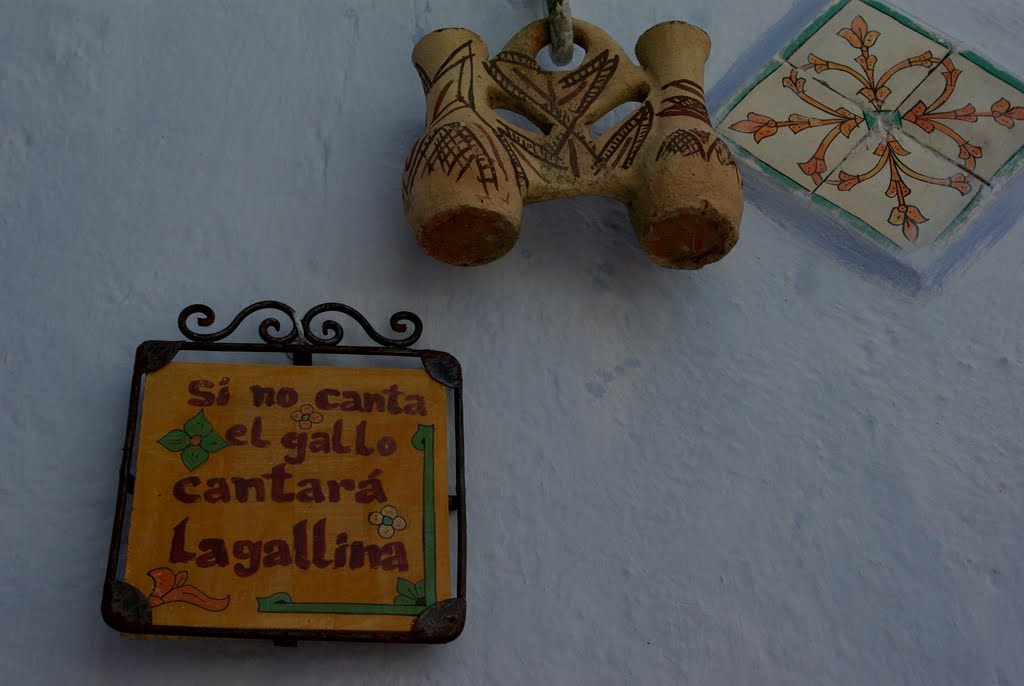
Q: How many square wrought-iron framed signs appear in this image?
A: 1